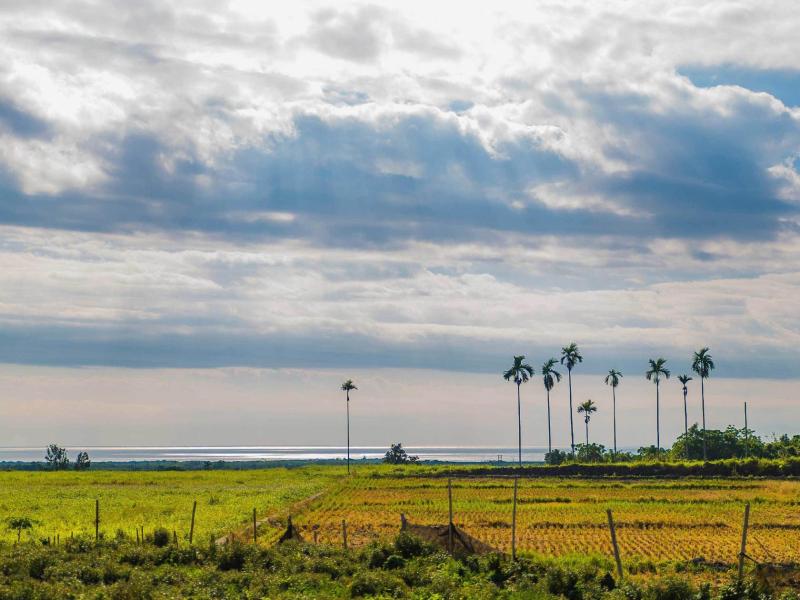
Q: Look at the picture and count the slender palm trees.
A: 9